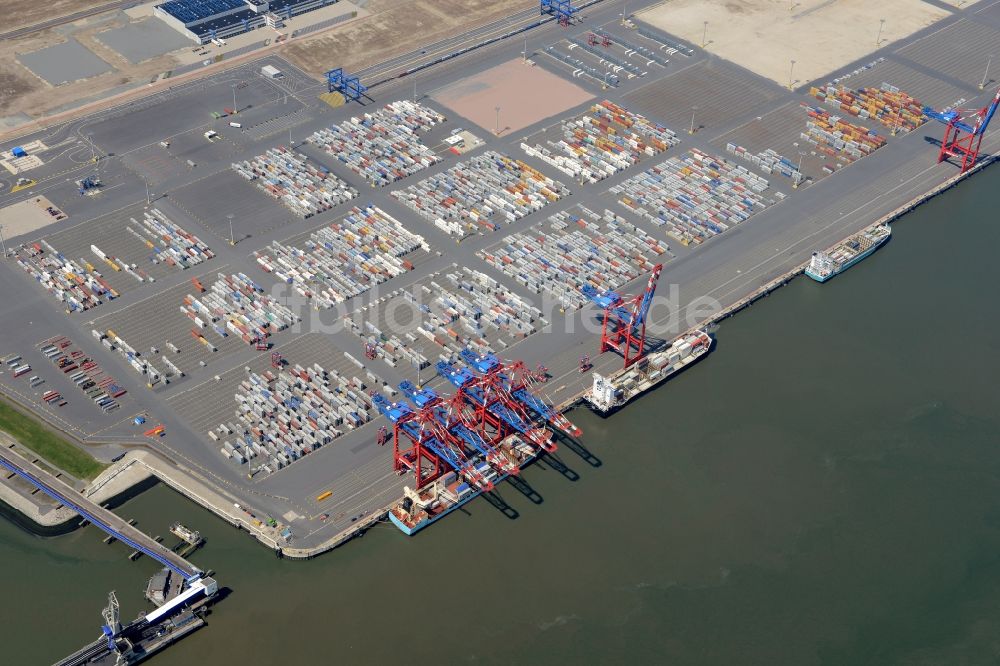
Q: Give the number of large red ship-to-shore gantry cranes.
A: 6